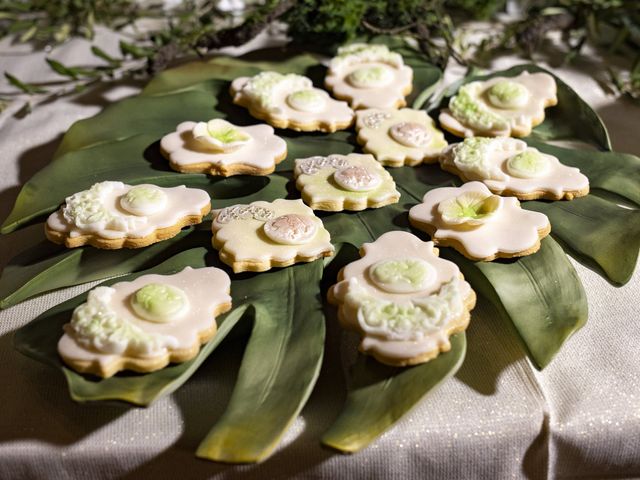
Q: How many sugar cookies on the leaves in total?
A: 12